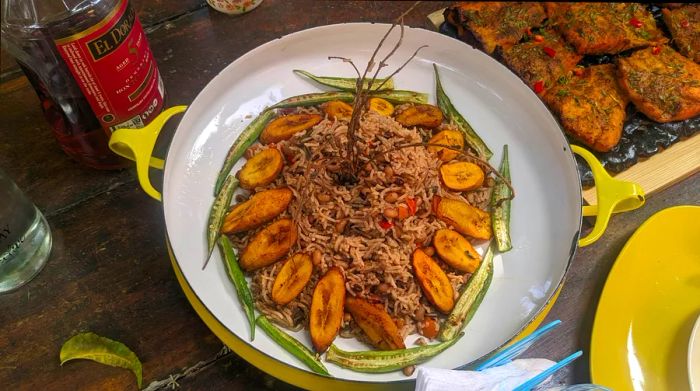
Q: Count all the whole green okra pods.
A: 10